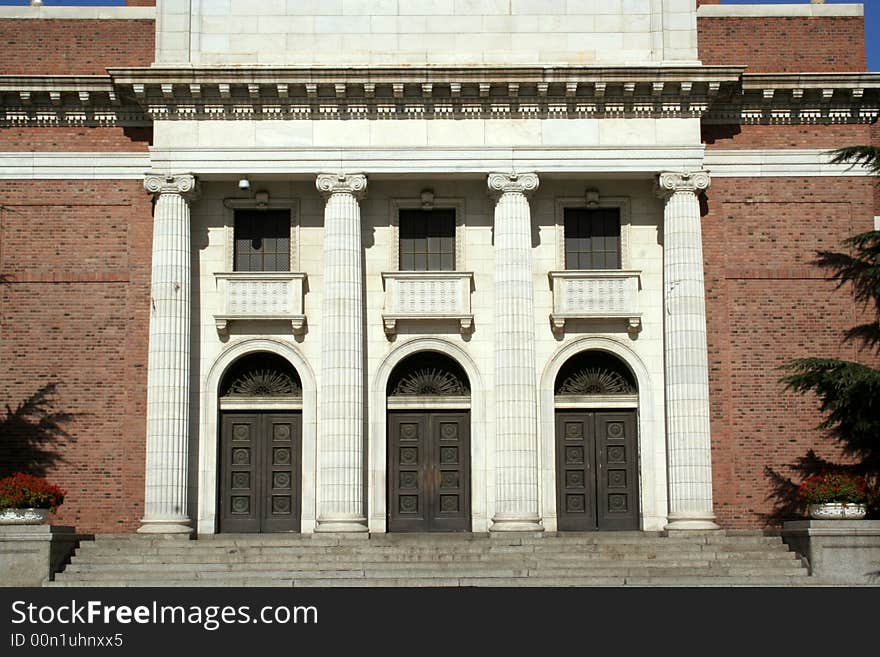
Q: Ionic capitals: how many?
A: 4